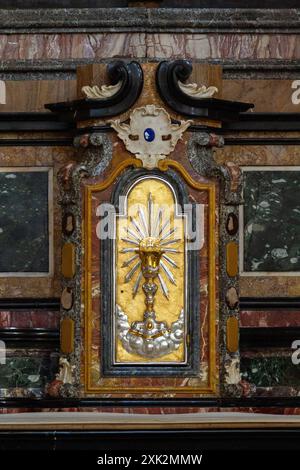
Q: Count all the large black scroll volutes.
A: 2